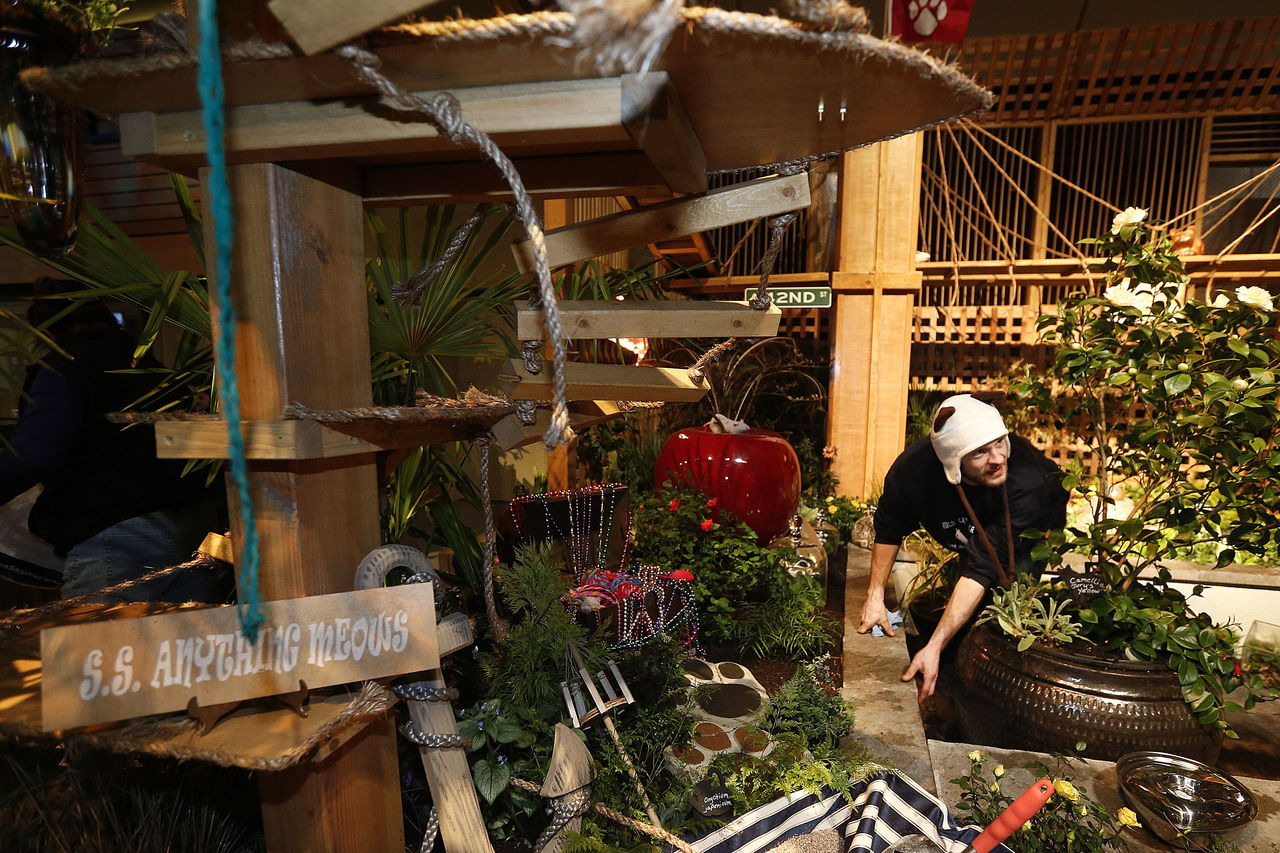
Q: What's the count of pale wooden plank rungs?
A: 4